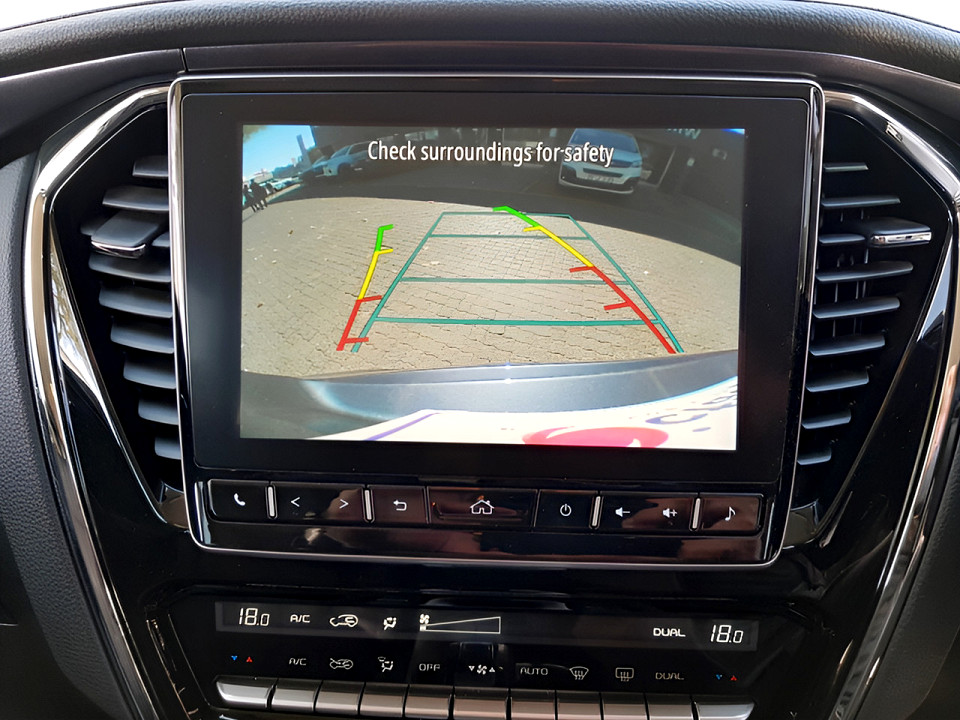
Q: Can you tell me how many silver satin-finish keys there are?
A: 11